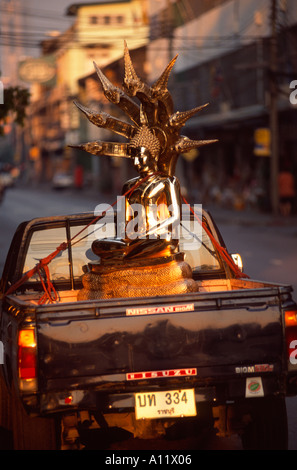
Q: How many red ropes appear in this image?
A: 2